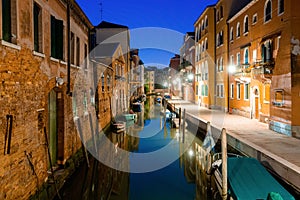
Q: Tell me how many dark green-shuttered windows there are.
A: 3